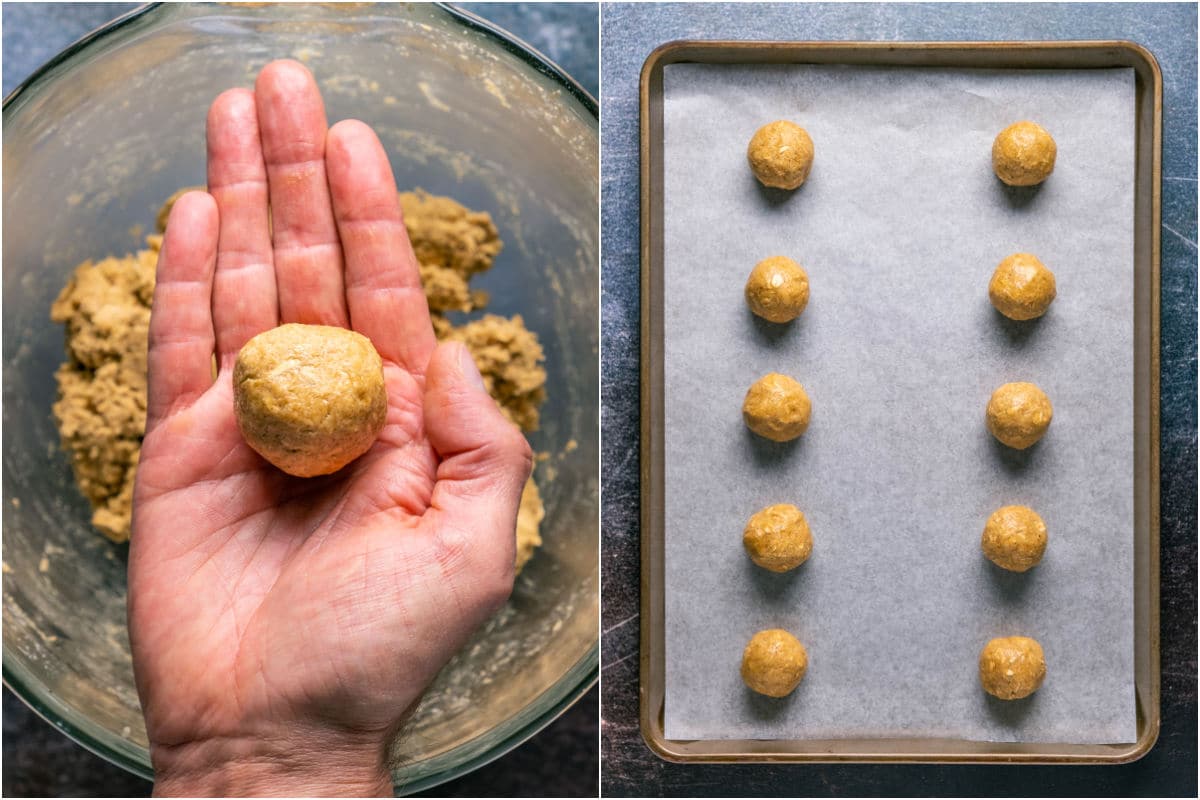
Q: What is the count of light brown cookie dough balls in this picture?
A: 11